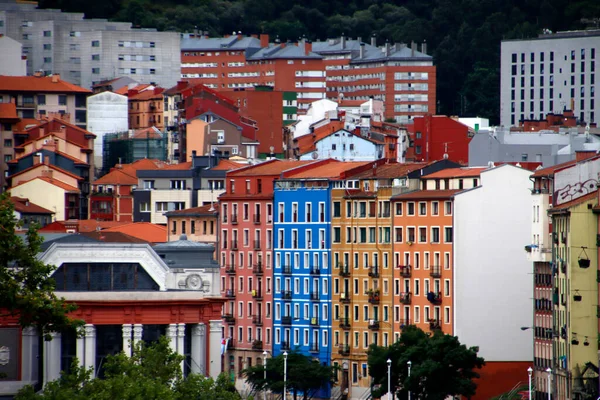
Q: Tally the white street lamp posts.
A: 6